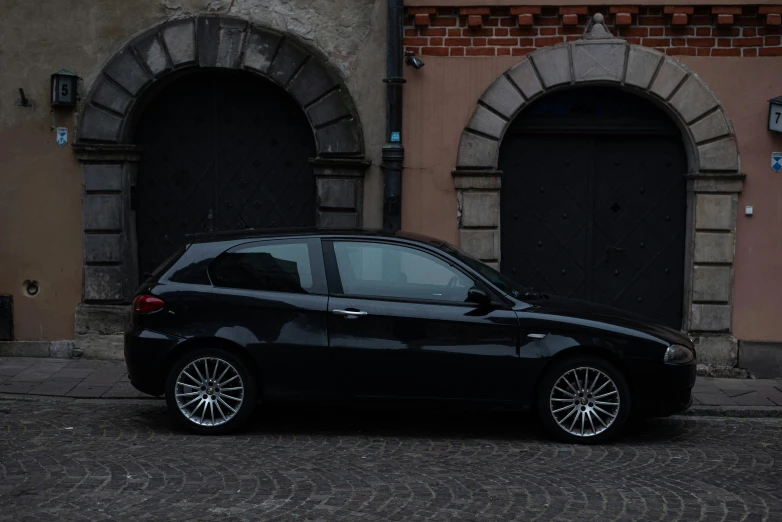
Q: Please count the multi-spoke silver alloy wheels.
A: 2